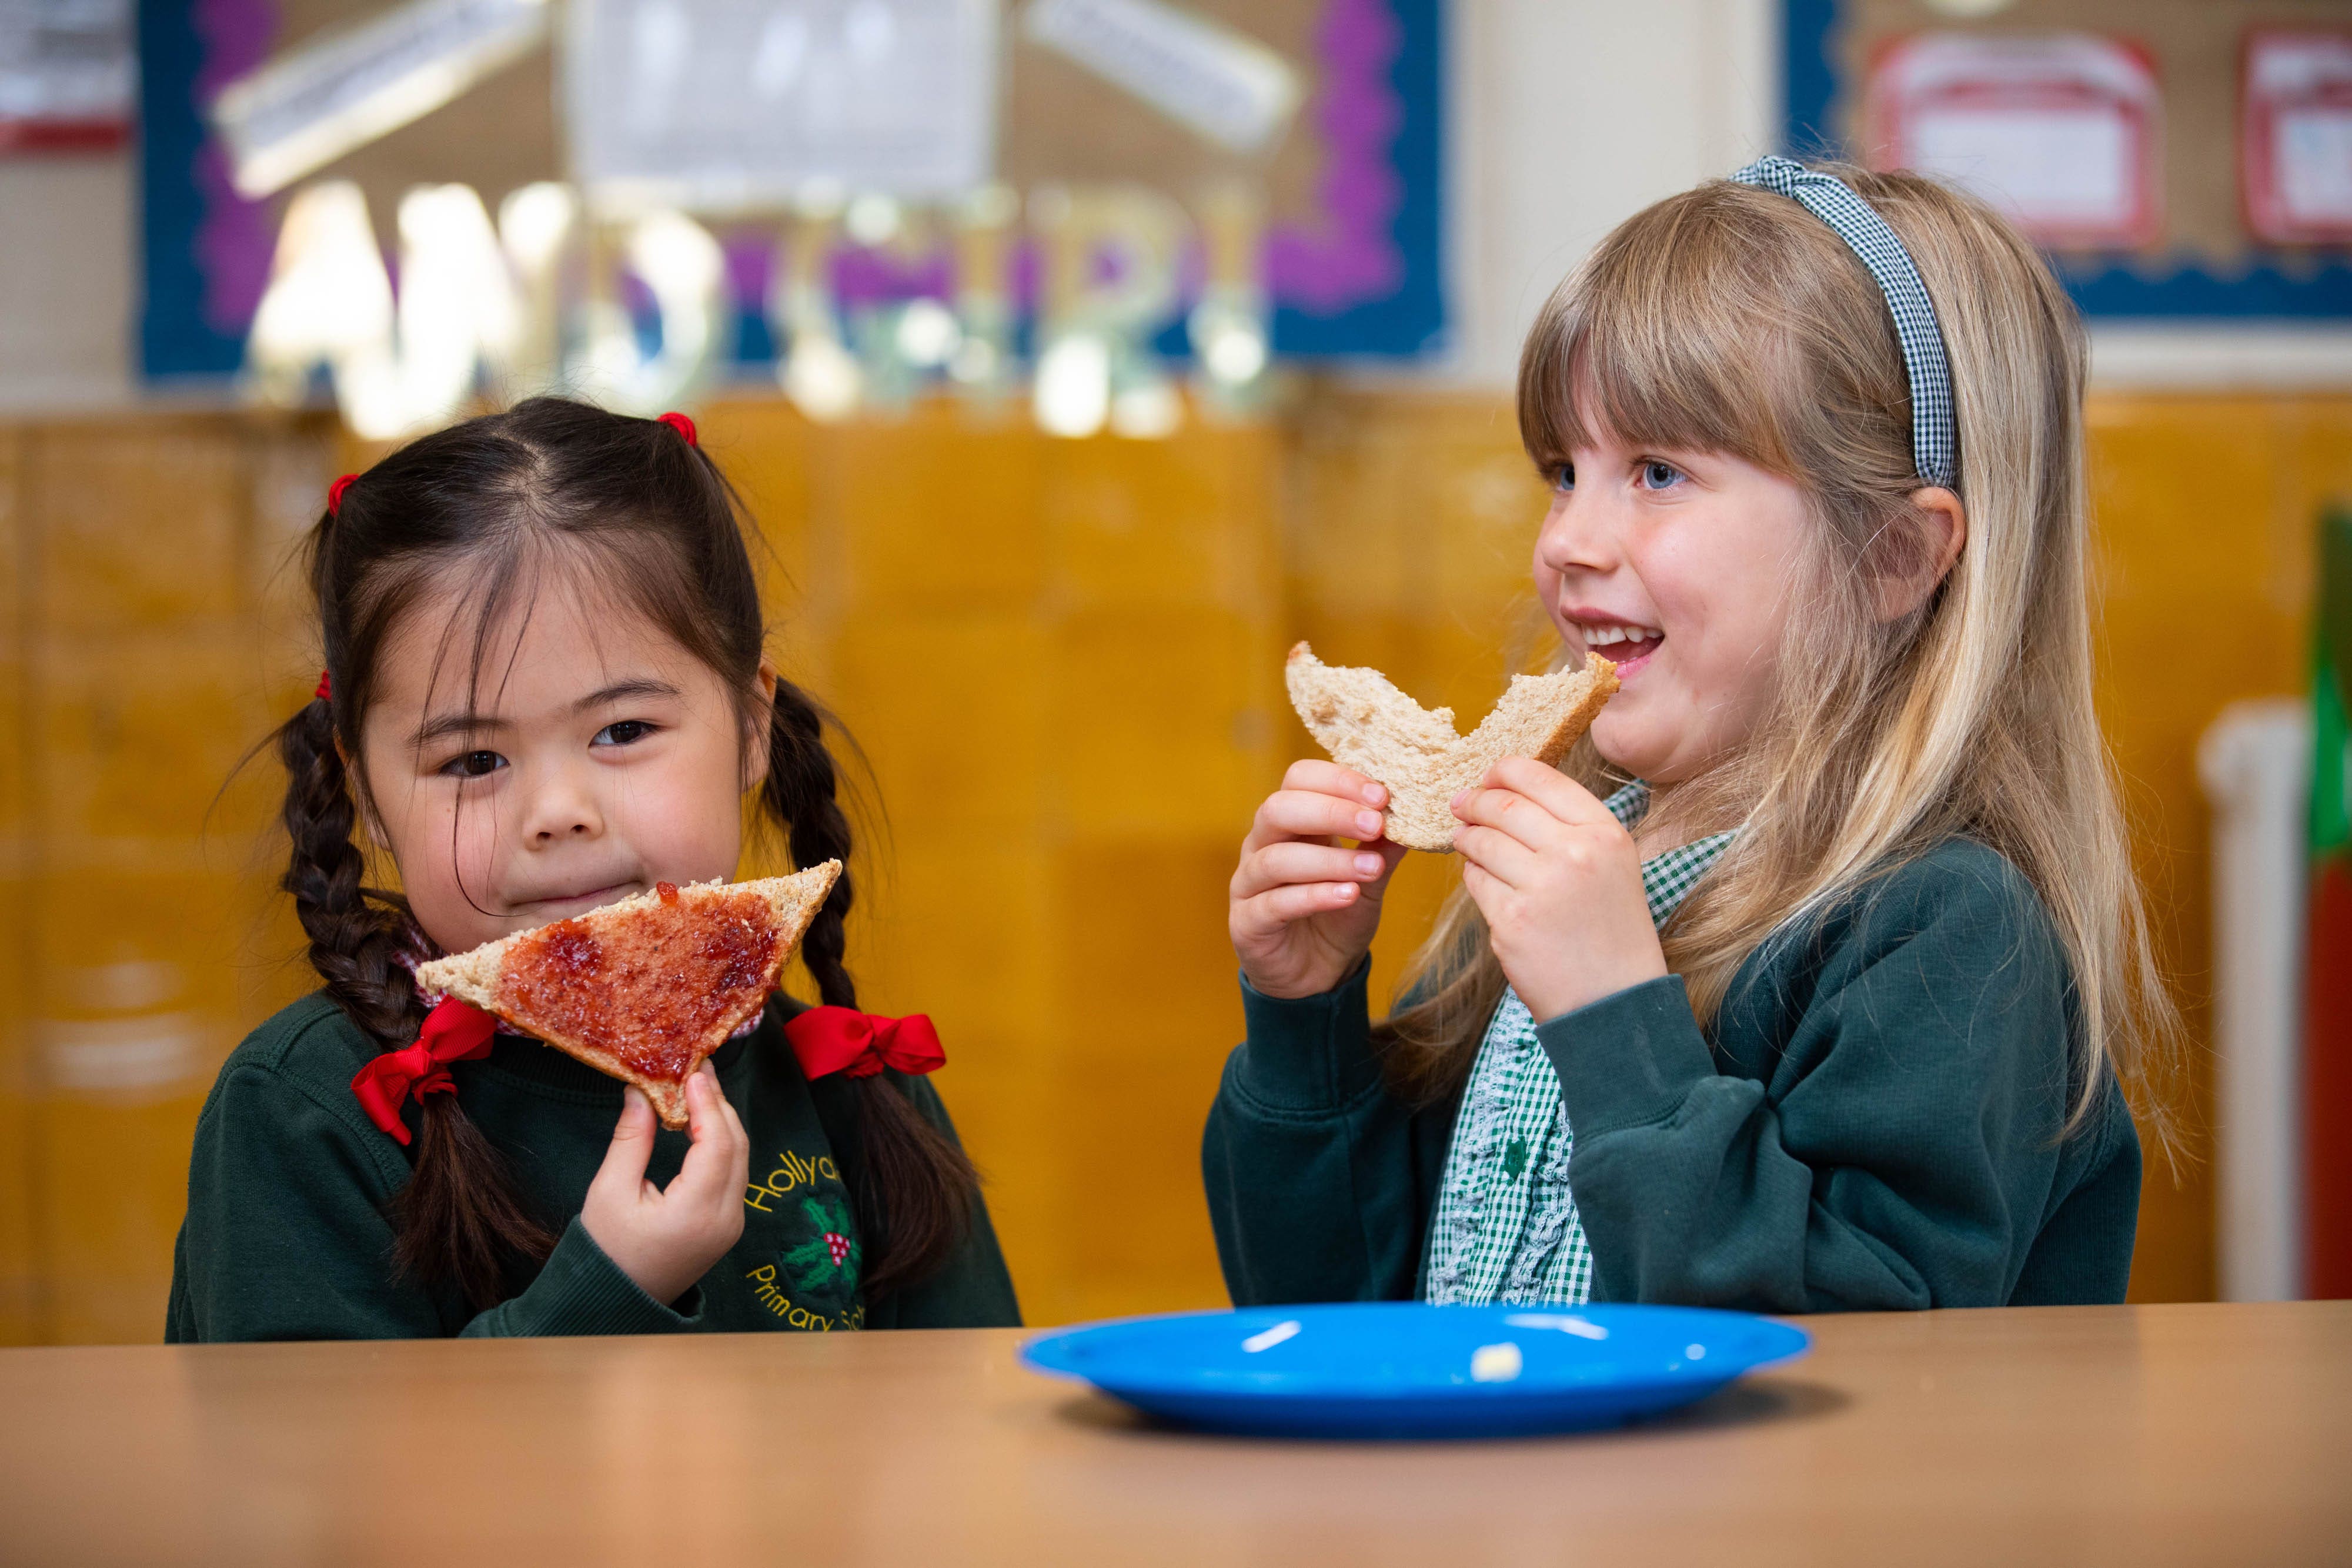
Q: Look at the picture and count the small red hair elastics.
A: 3